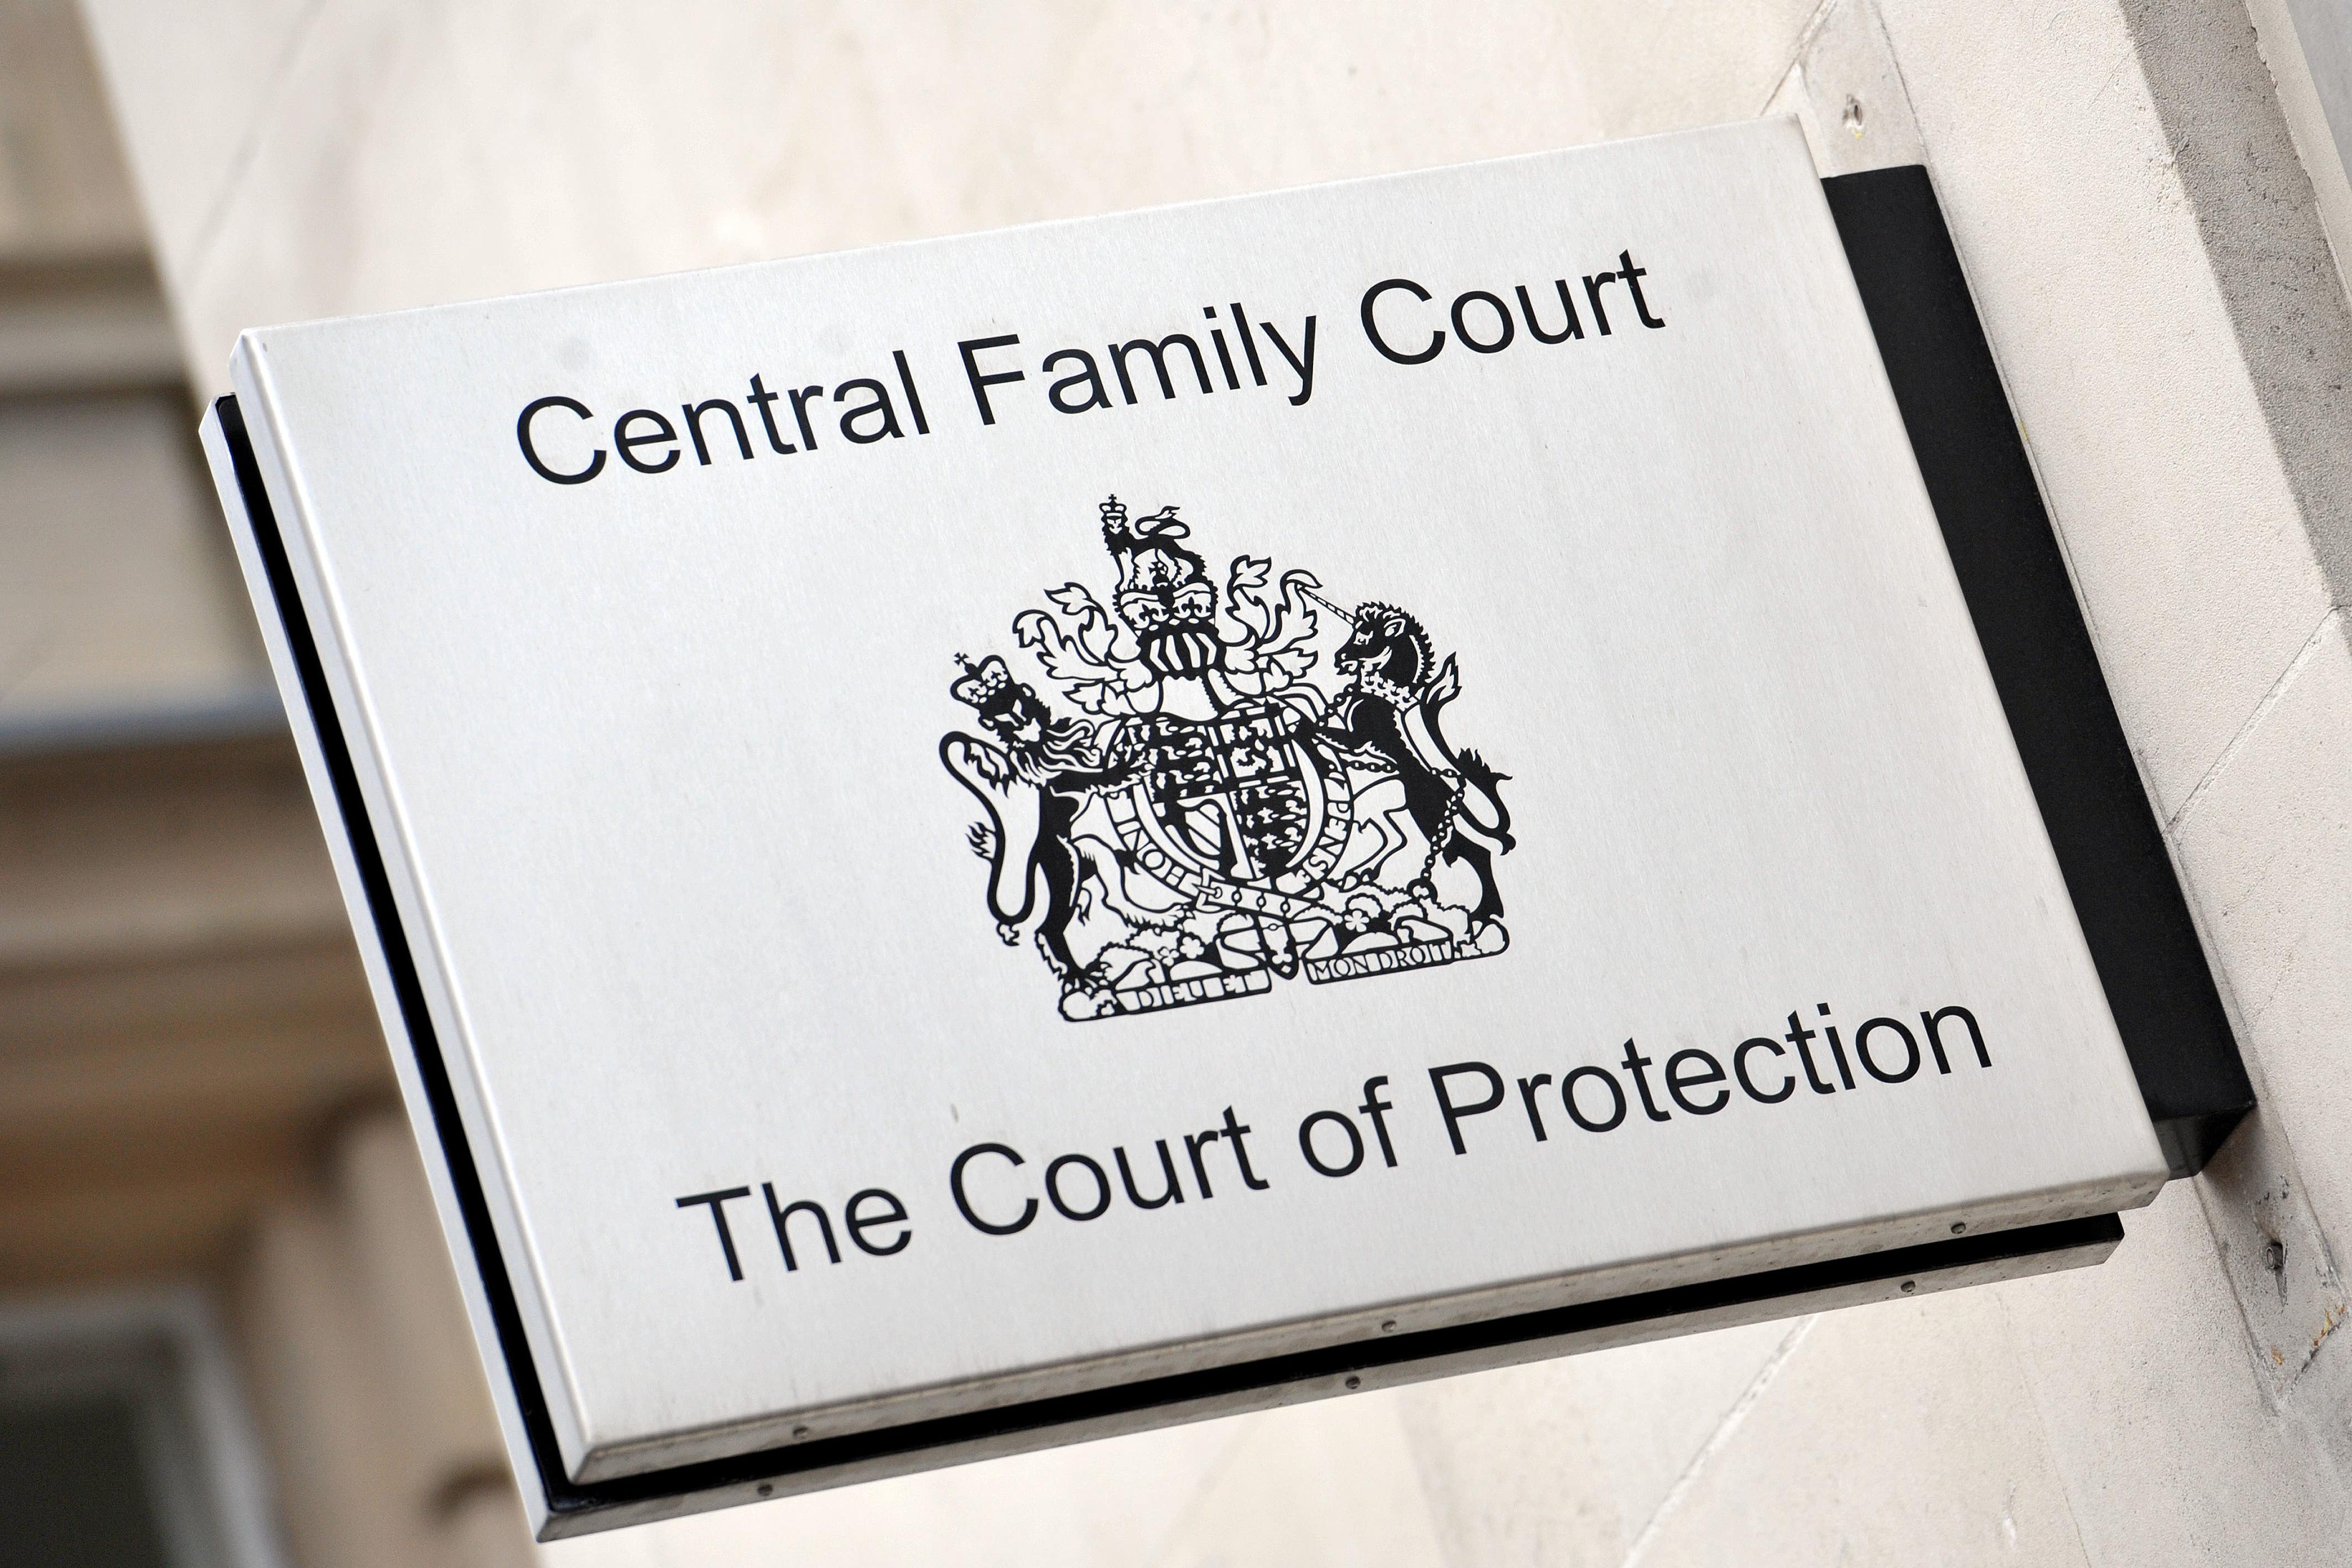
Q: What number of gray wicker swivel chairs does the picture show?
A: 0